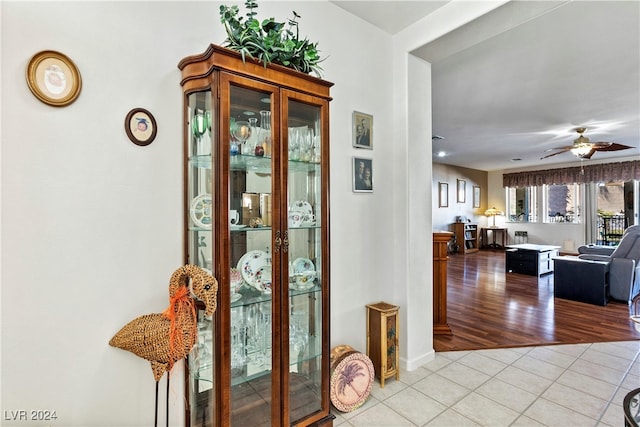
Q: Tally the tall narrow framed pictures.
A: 3